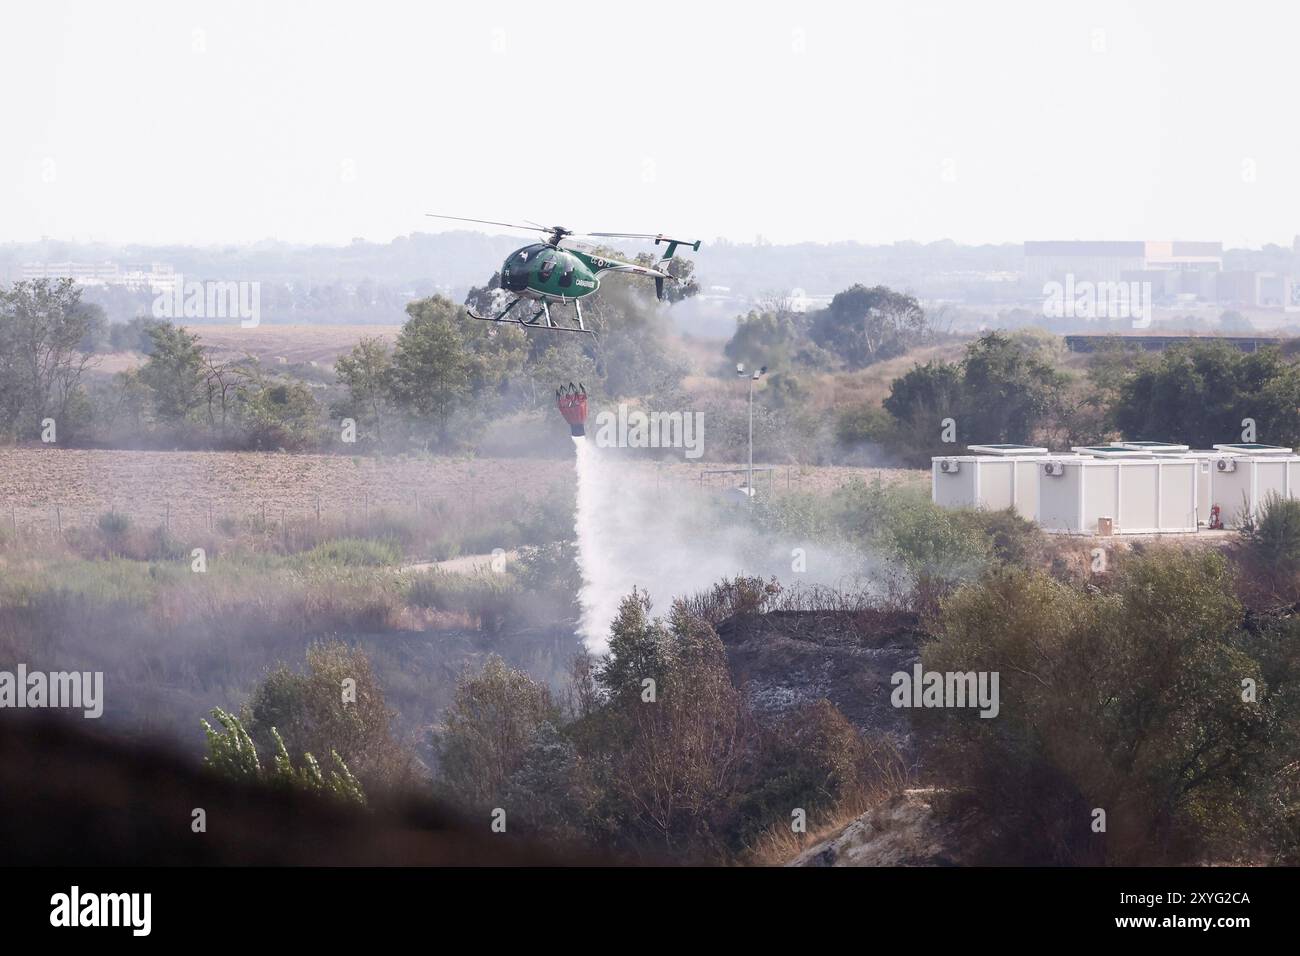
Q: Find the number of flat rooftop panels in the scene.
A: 4